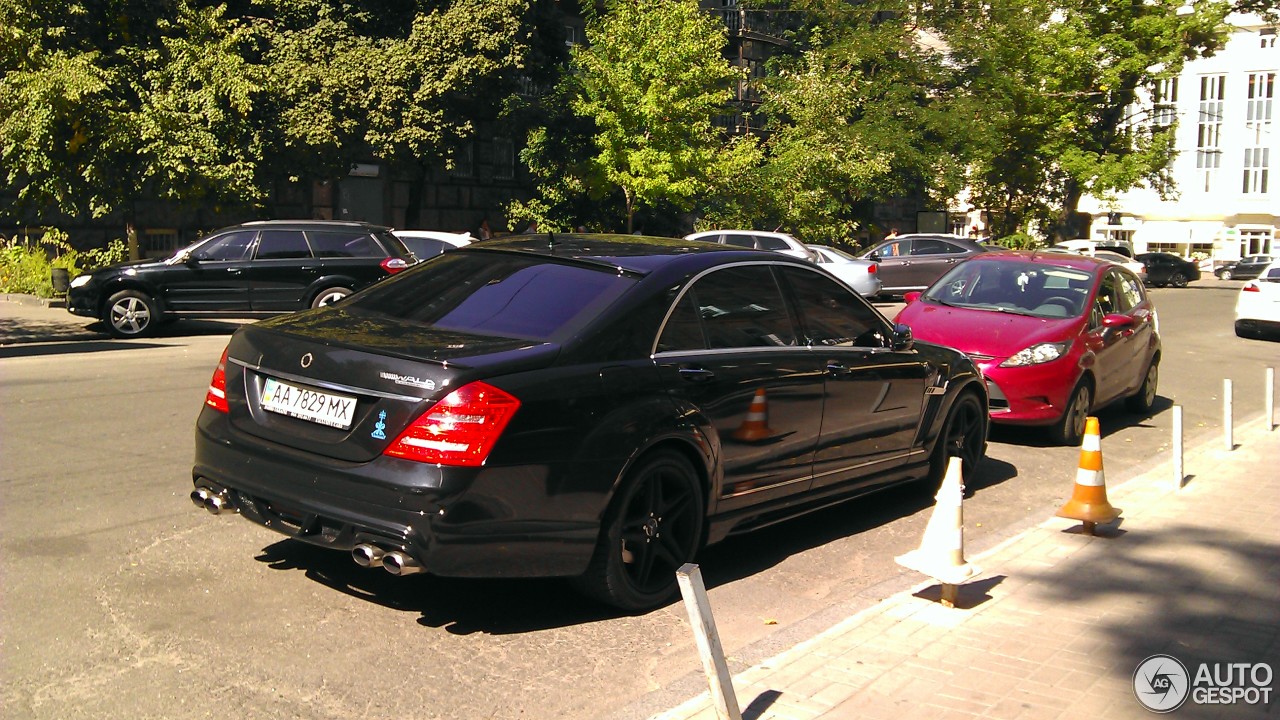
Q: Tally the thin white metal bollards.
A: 4